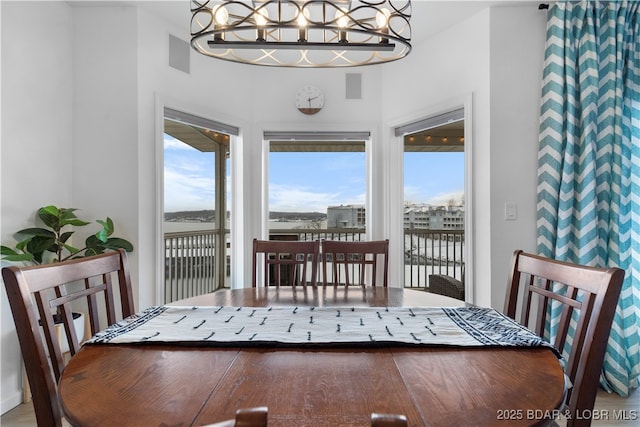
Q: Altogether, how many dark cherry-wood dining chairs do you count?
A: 6